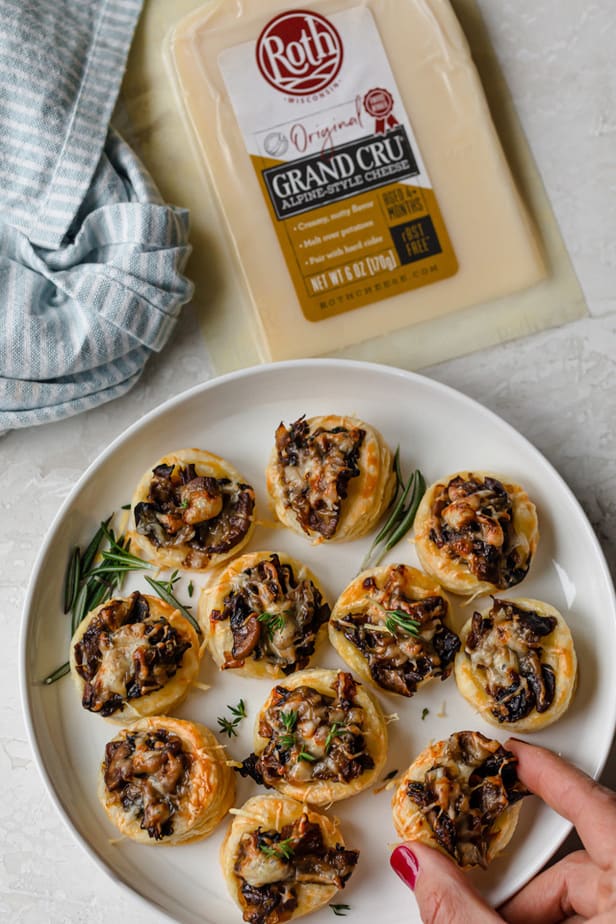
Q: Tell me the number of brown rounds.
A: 11